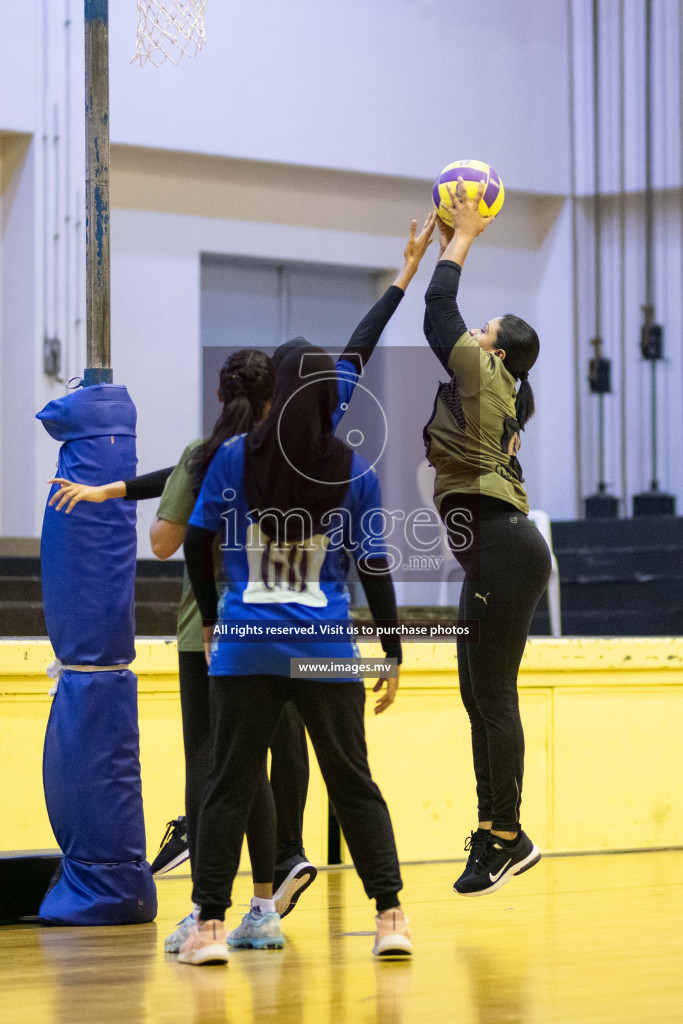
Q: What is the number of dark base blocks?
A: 2